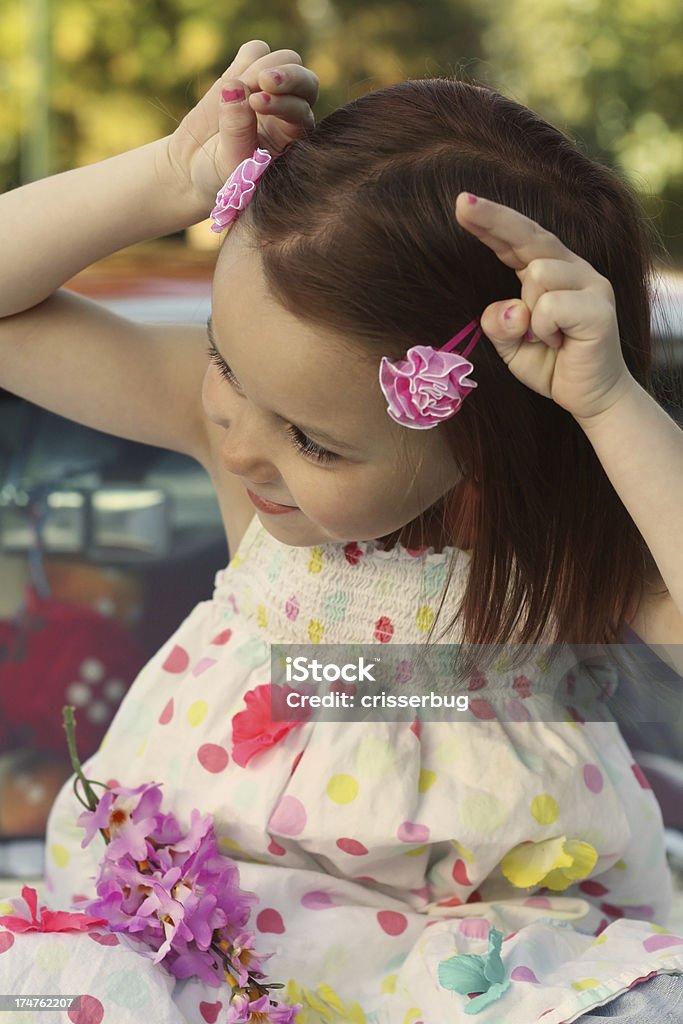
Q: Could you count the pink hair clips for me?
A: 2